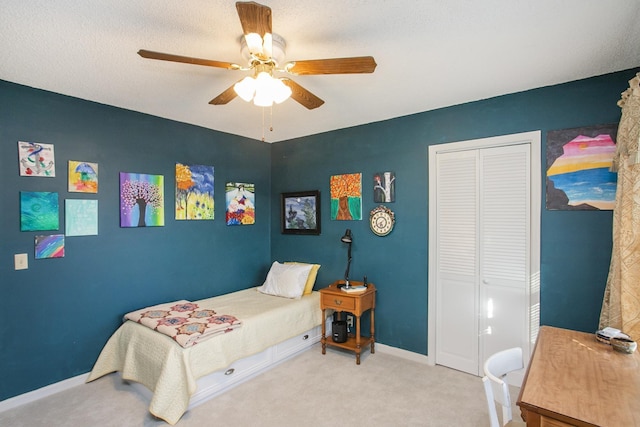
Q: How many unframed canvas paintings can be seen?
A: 11